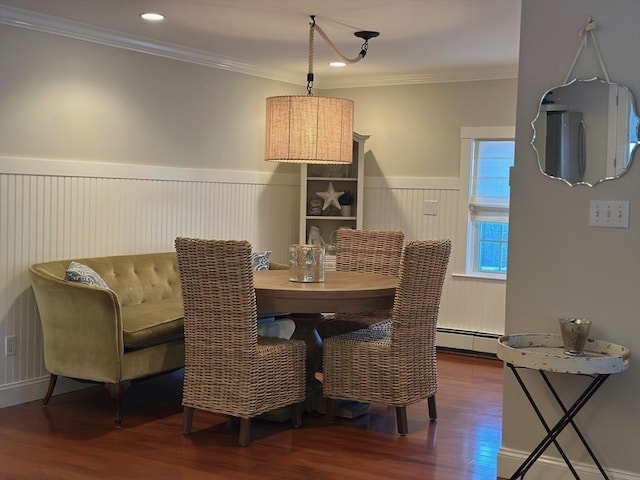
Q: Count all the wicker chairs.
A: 3